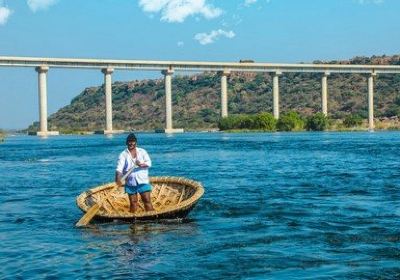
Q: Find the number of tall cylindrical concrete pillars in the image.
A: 7